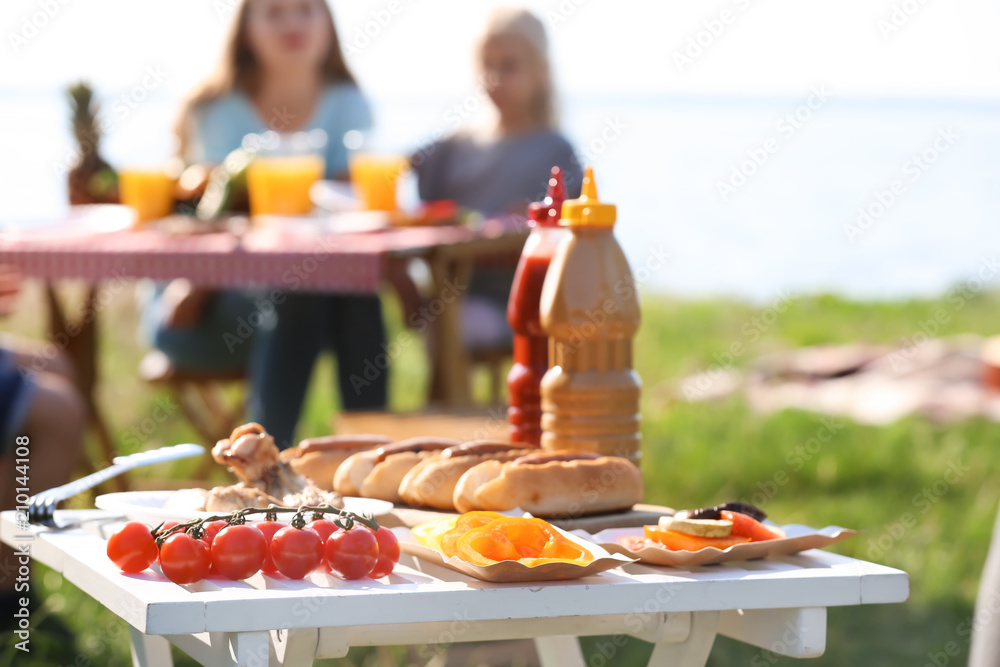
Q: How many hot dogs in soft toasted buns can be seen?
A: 4